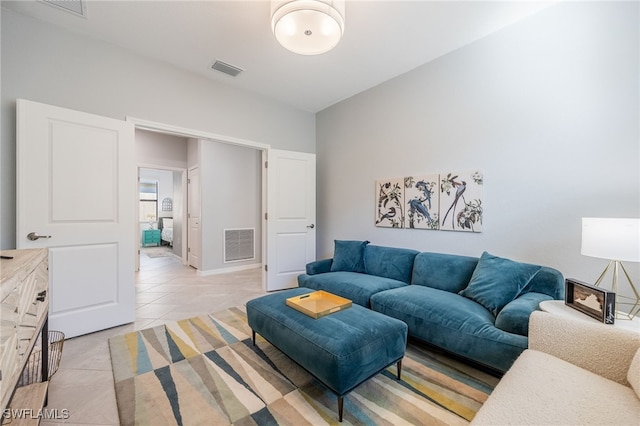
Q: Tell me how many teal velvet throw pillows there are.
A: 2